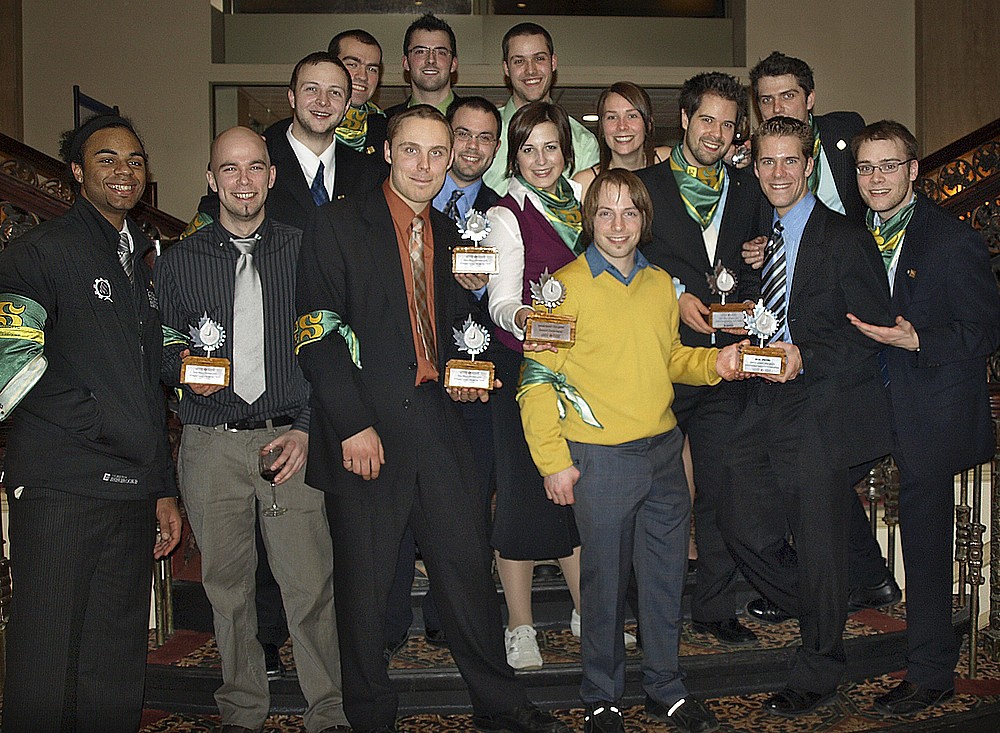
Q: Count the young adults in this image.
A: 15